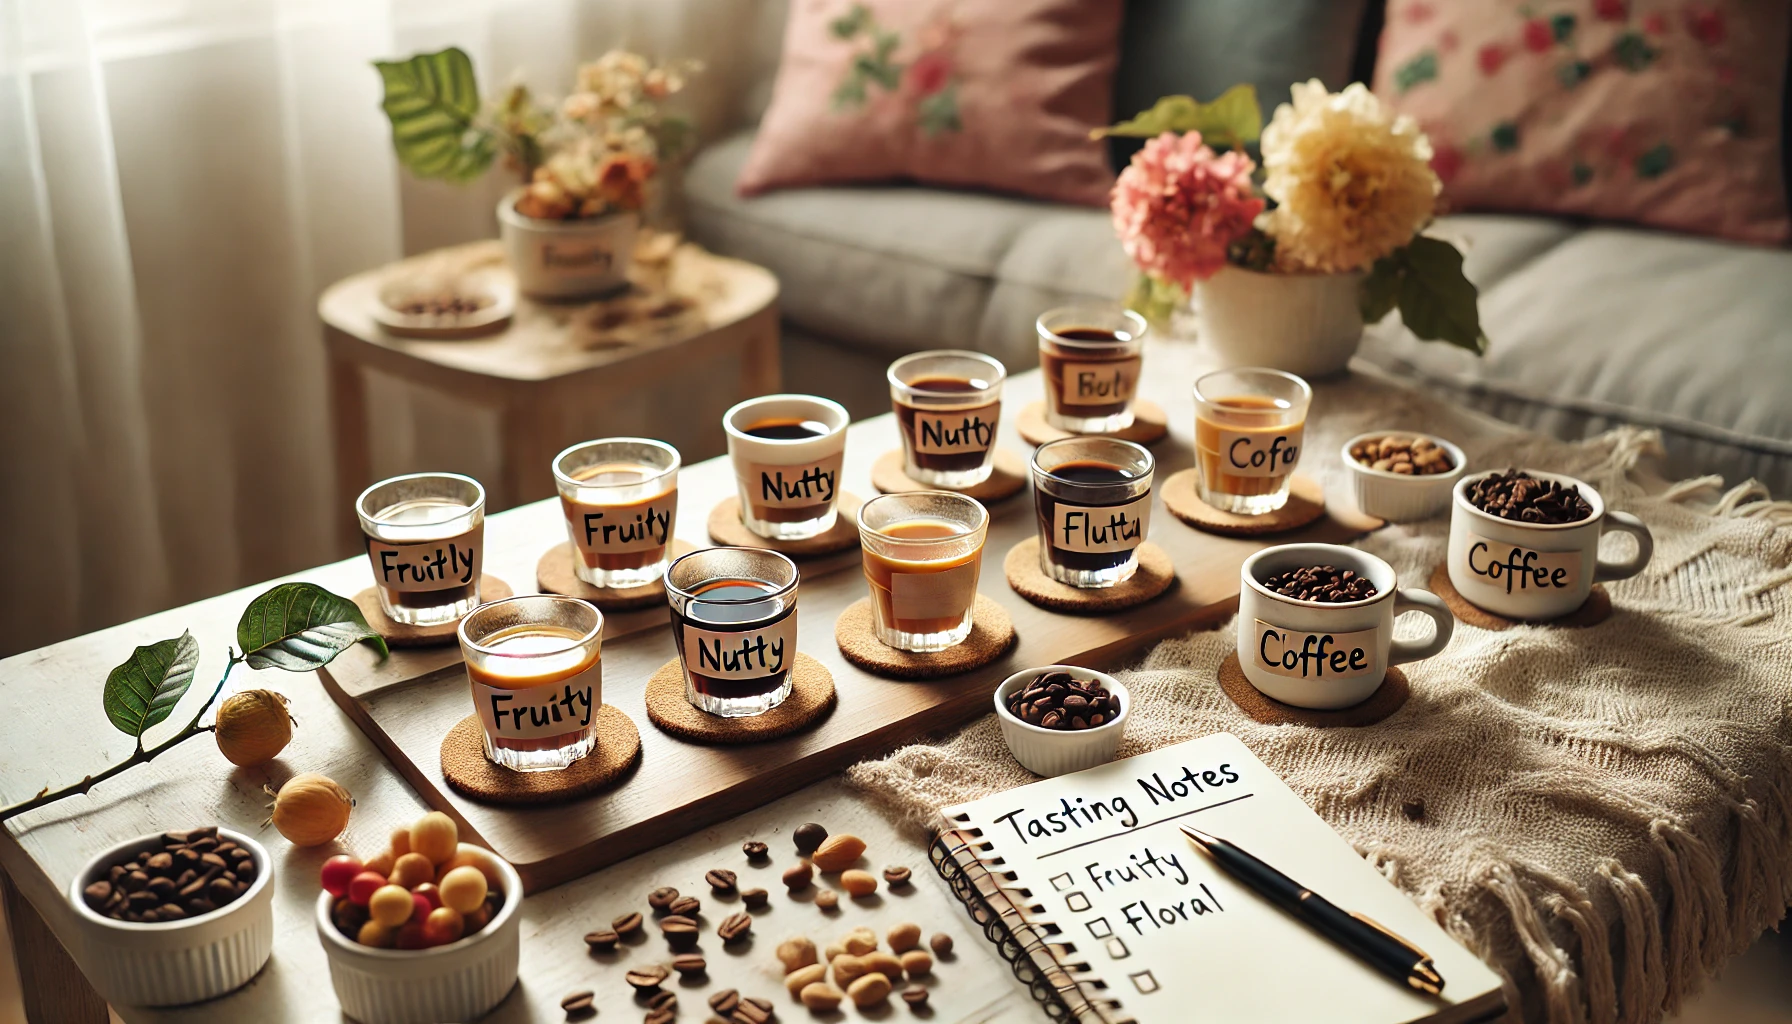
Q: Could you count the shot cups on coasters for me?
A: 10